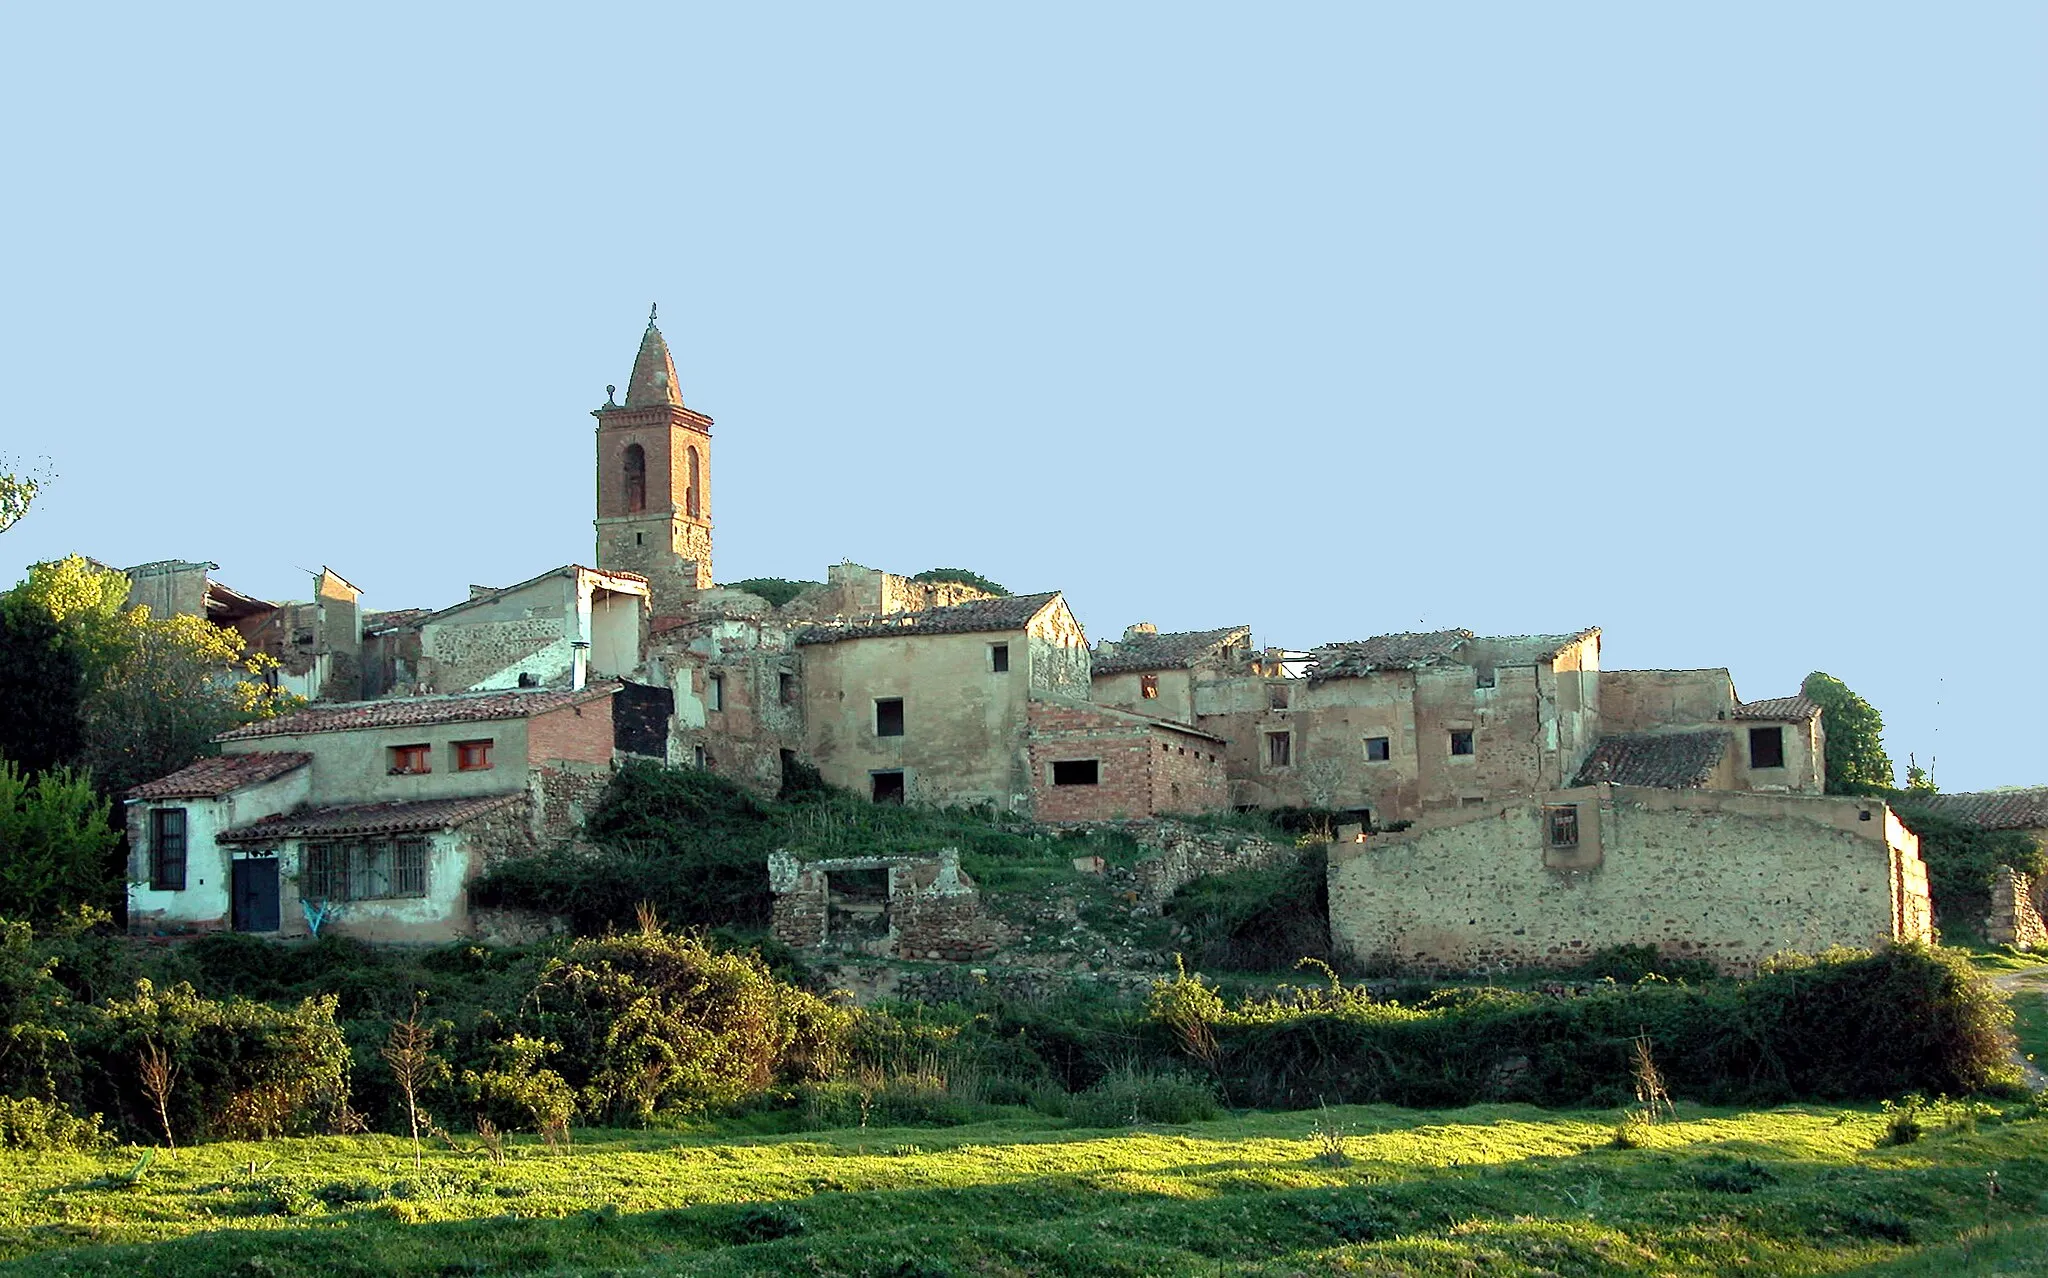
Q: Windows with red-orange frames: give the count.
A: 2